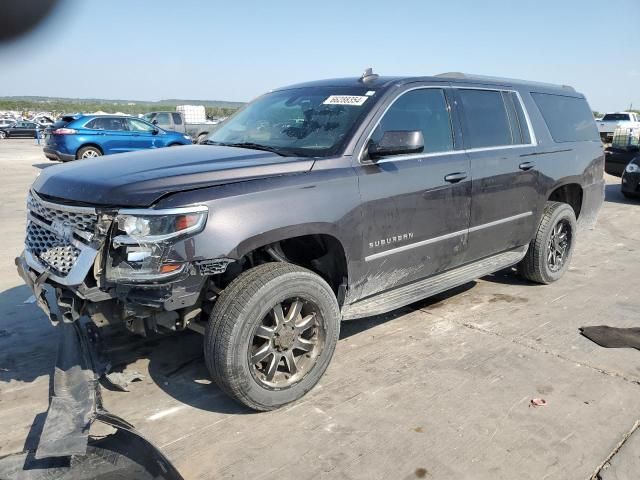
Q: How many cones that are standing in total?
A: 0